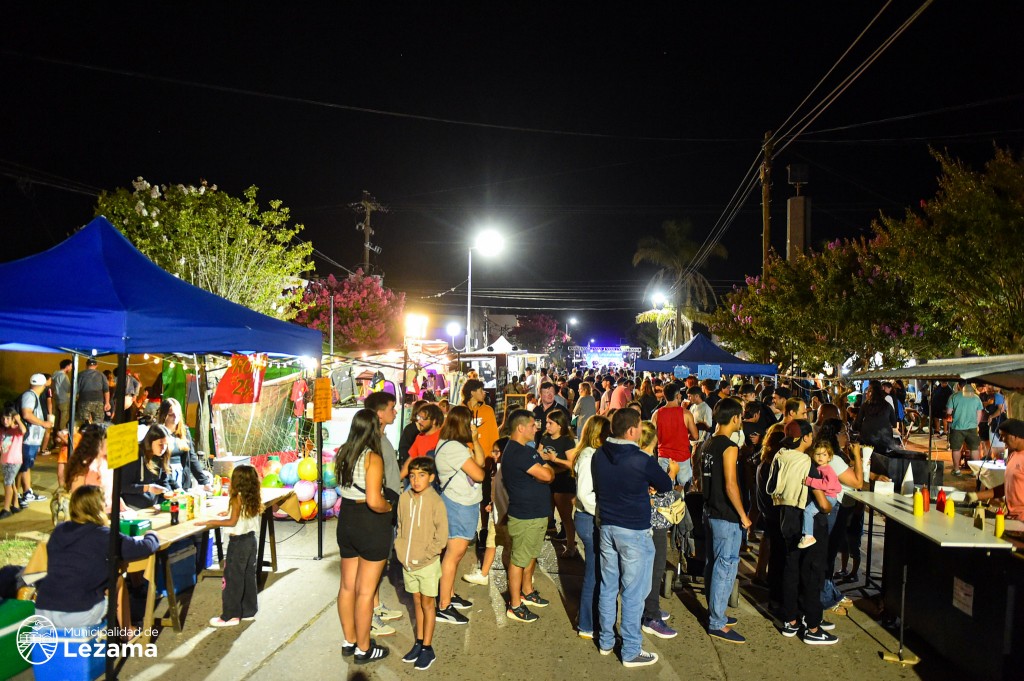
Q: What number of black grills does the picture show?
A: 1